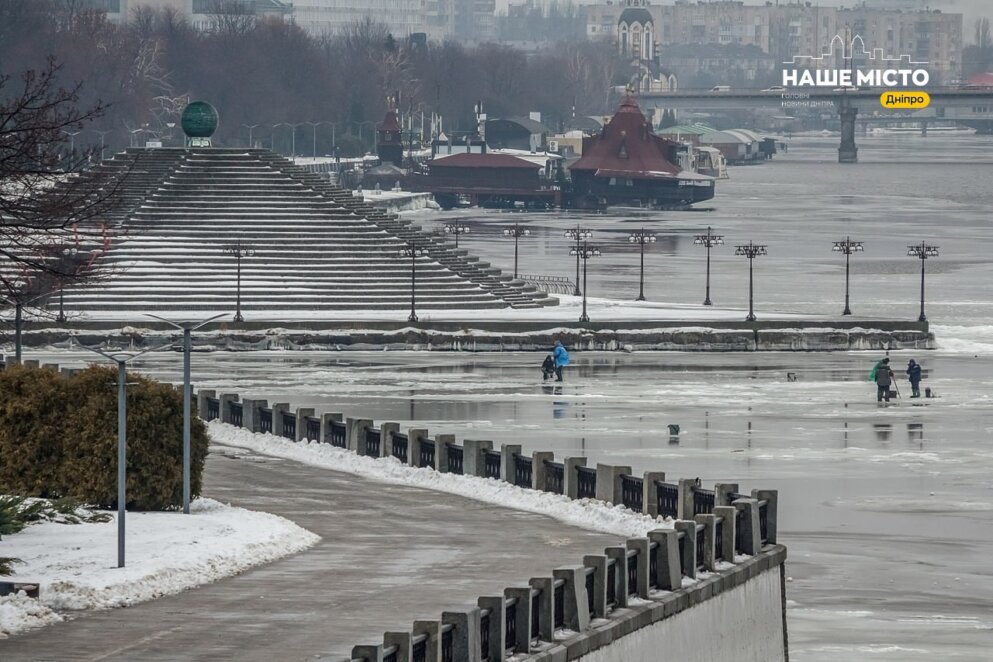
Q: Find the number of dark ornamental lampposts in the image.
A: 12